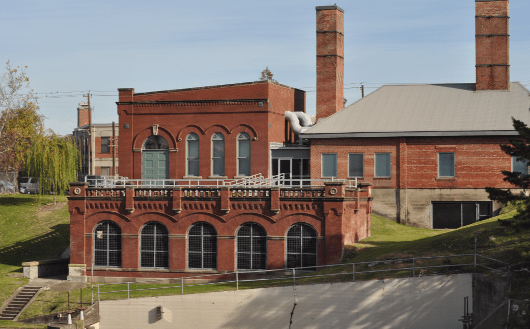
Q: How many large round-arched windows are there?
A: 5